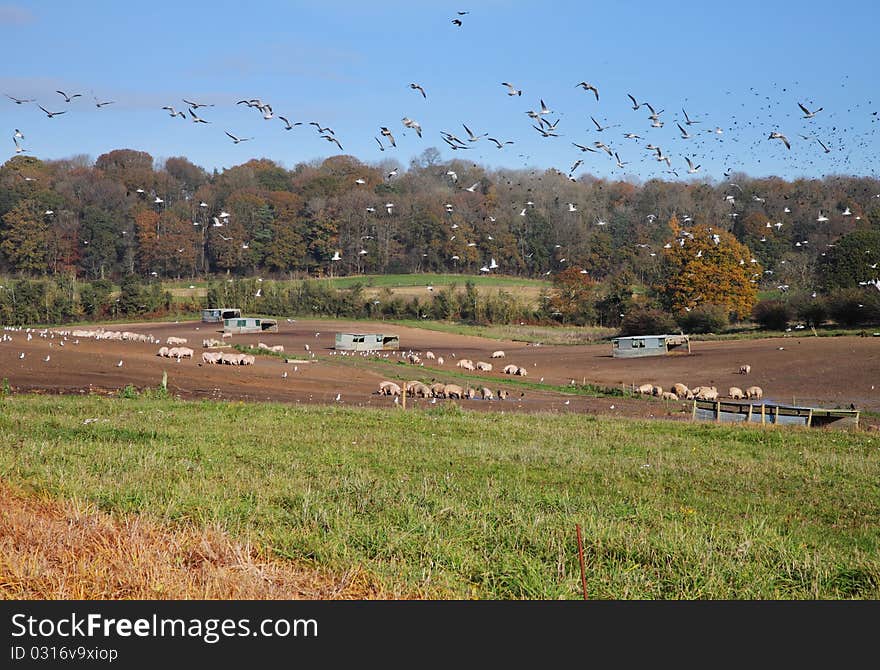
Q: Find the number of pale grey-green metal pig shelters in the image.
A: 4